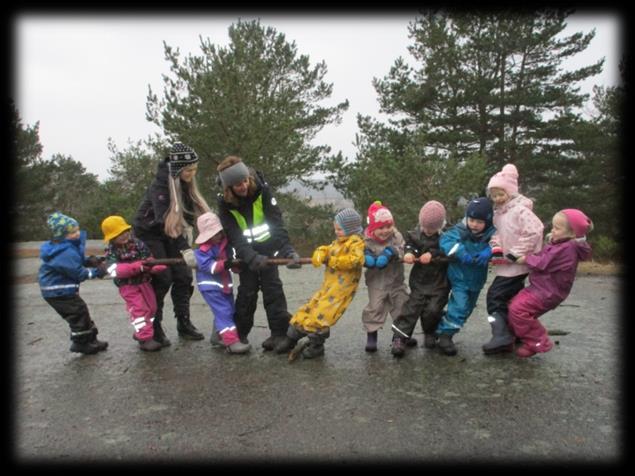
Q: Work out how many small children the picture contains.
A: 9